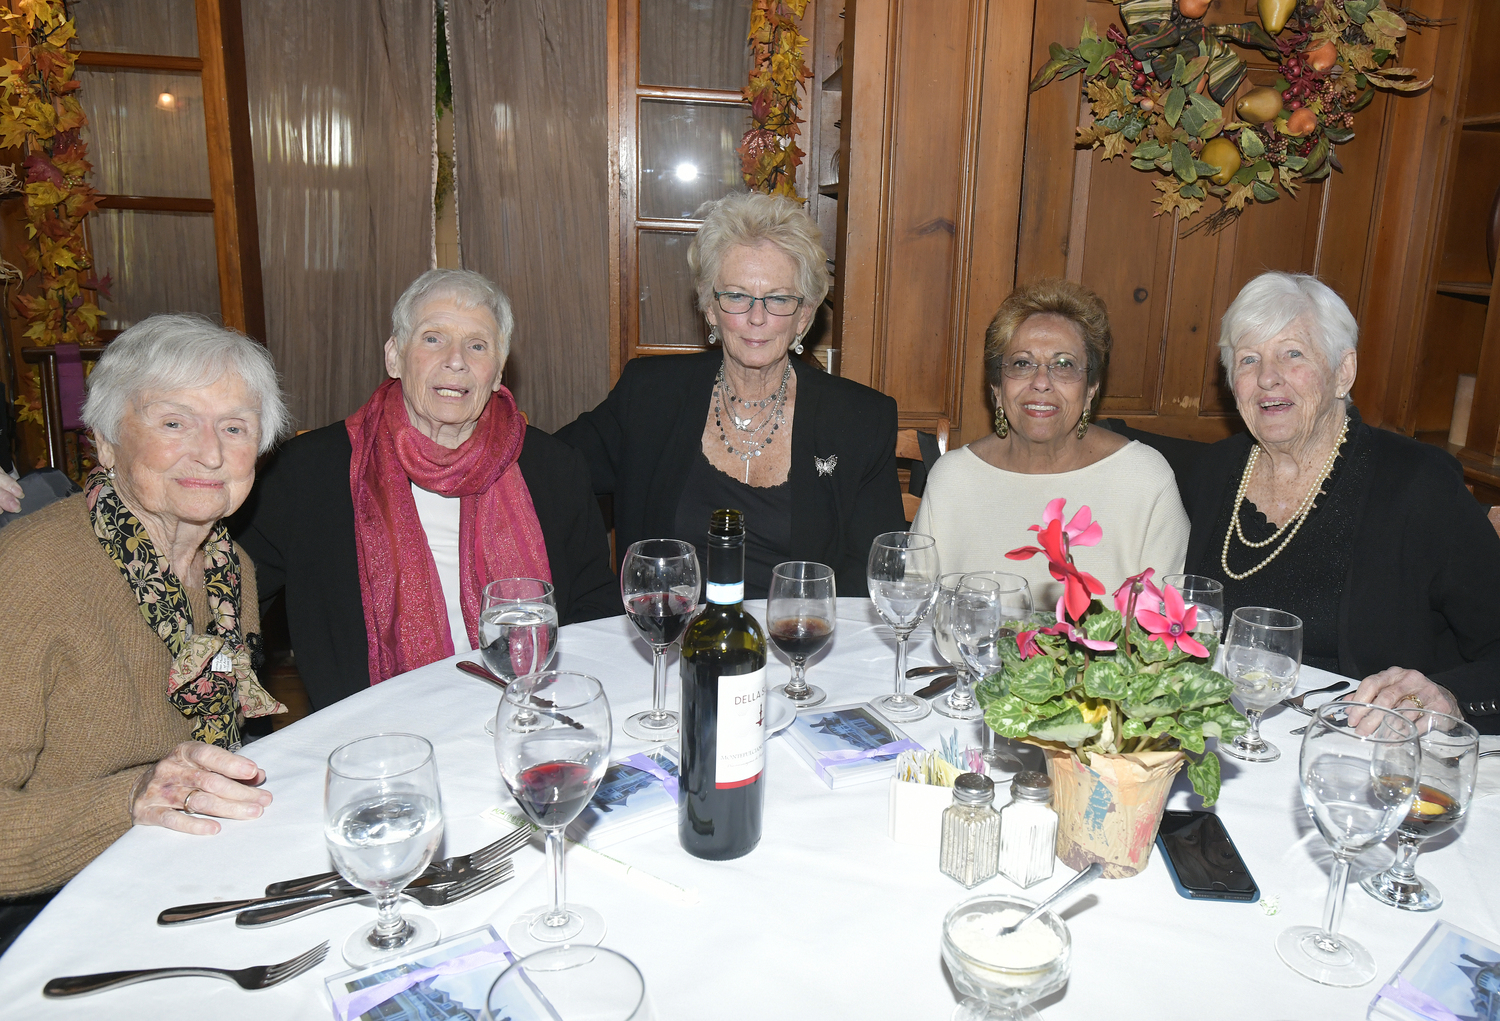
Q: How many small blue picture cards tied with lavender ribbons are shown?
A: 4